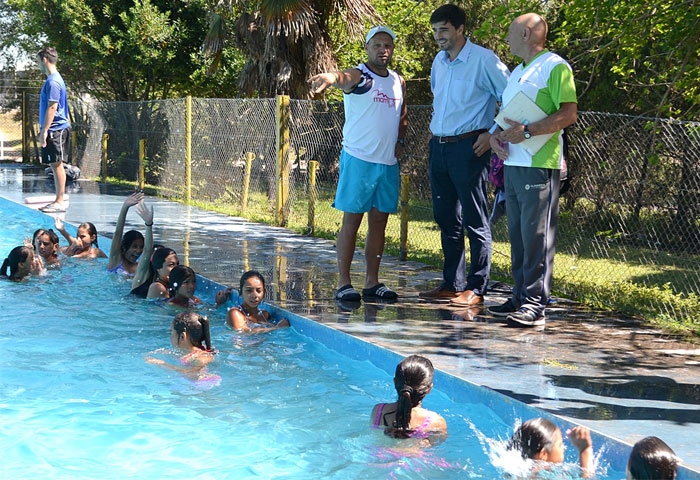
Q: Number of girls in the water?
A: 13